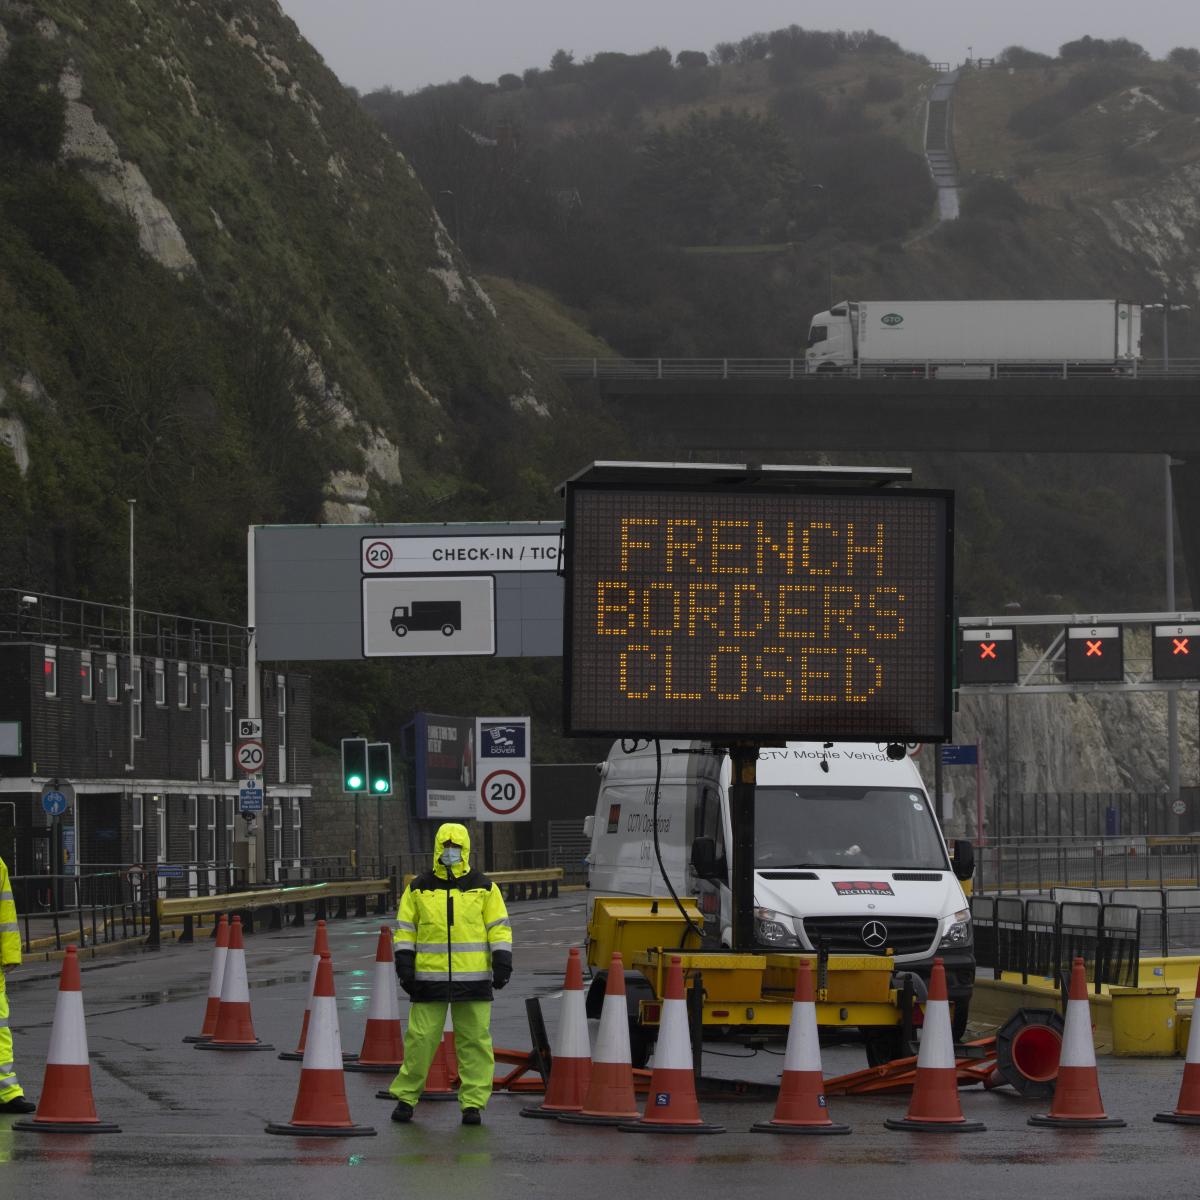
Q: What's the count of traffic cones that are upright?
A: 15